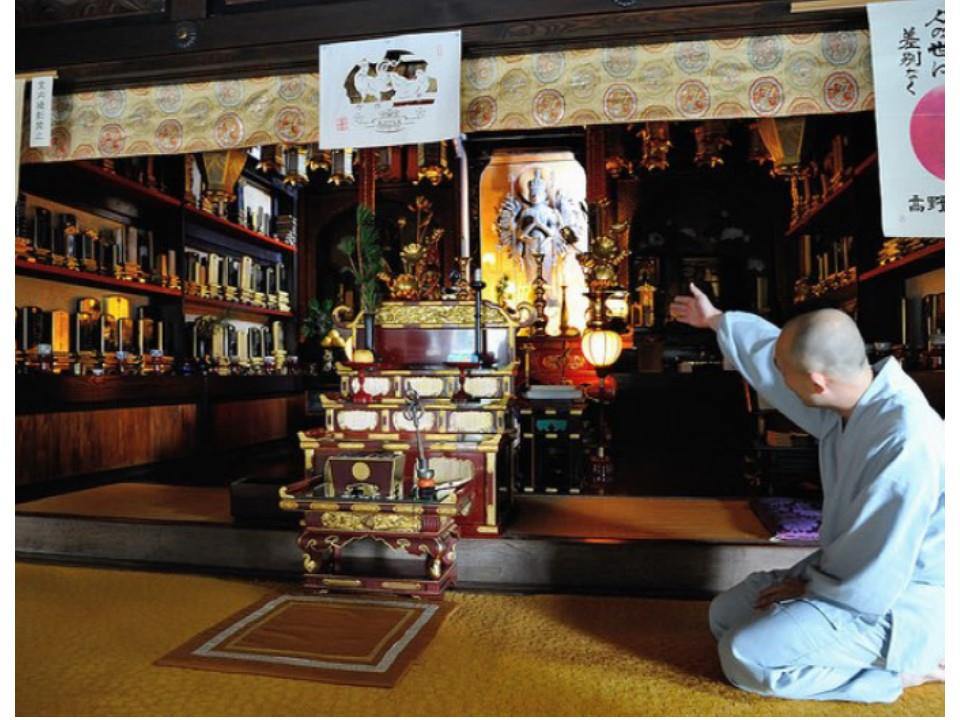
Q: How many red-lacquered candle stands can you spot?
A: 2